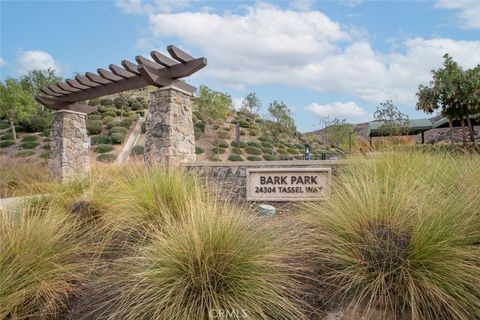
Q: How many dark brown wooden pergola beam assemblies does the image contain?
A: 1